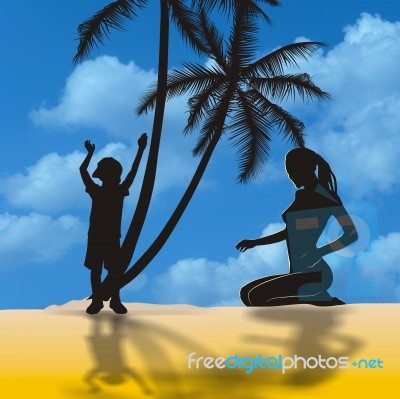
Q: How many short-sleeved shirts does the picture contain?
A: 1